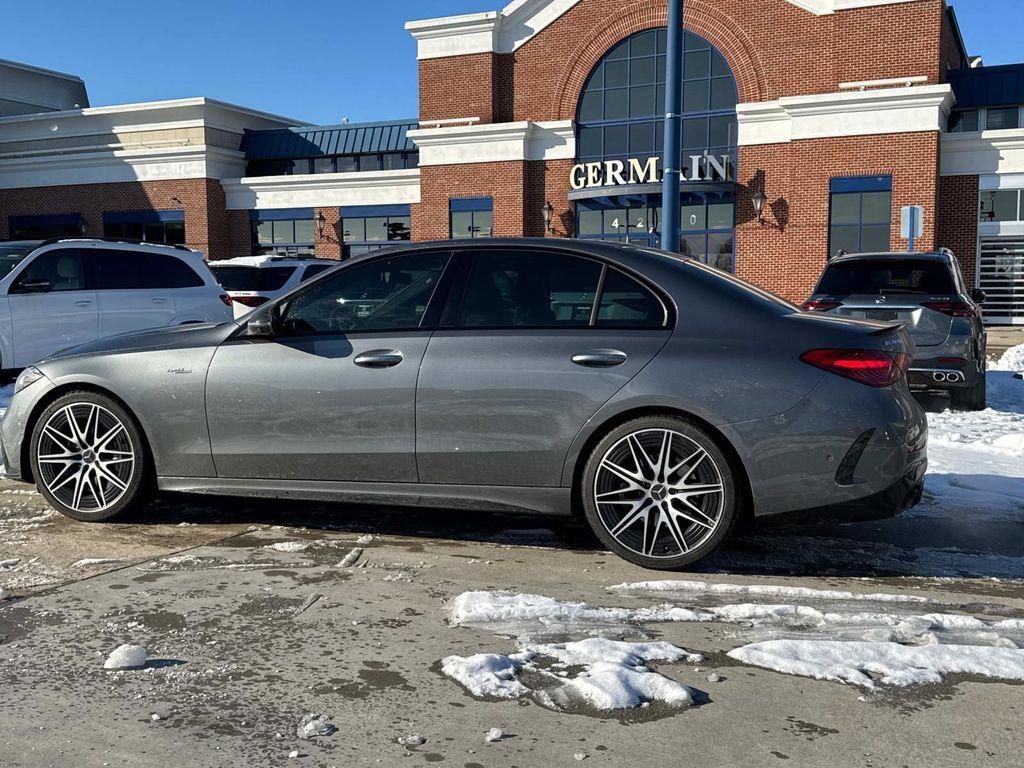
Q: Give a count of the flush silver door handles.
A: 2